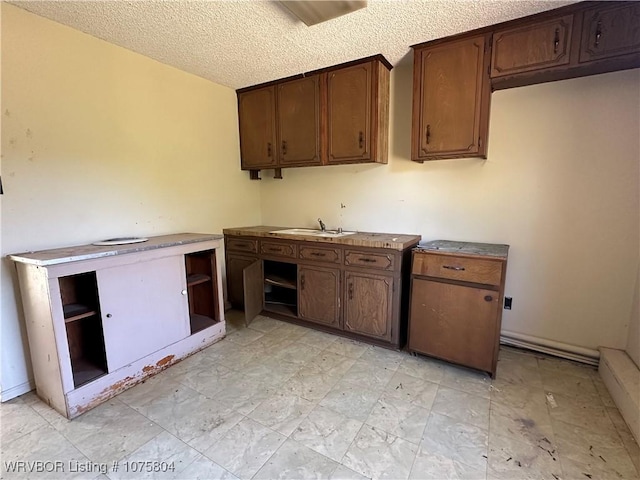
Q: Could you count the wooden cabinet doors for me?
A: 11